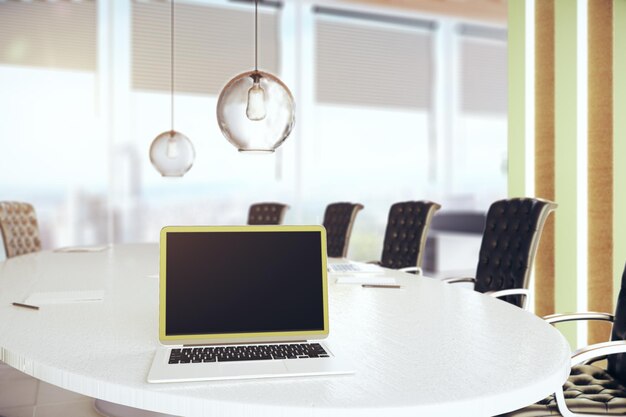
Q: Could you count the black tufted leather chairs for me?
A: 5